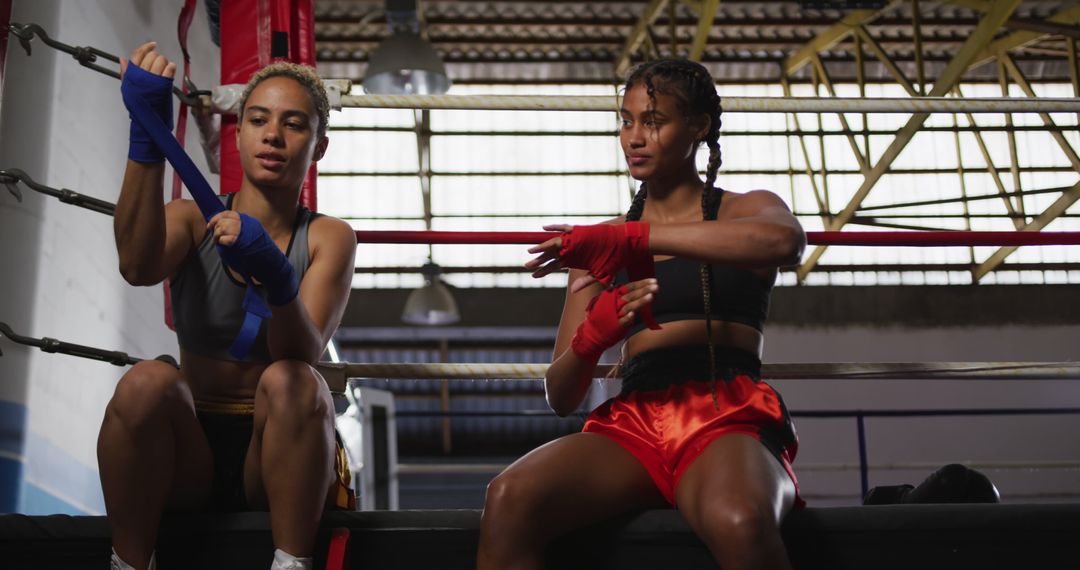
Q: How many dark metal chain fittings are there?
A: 3